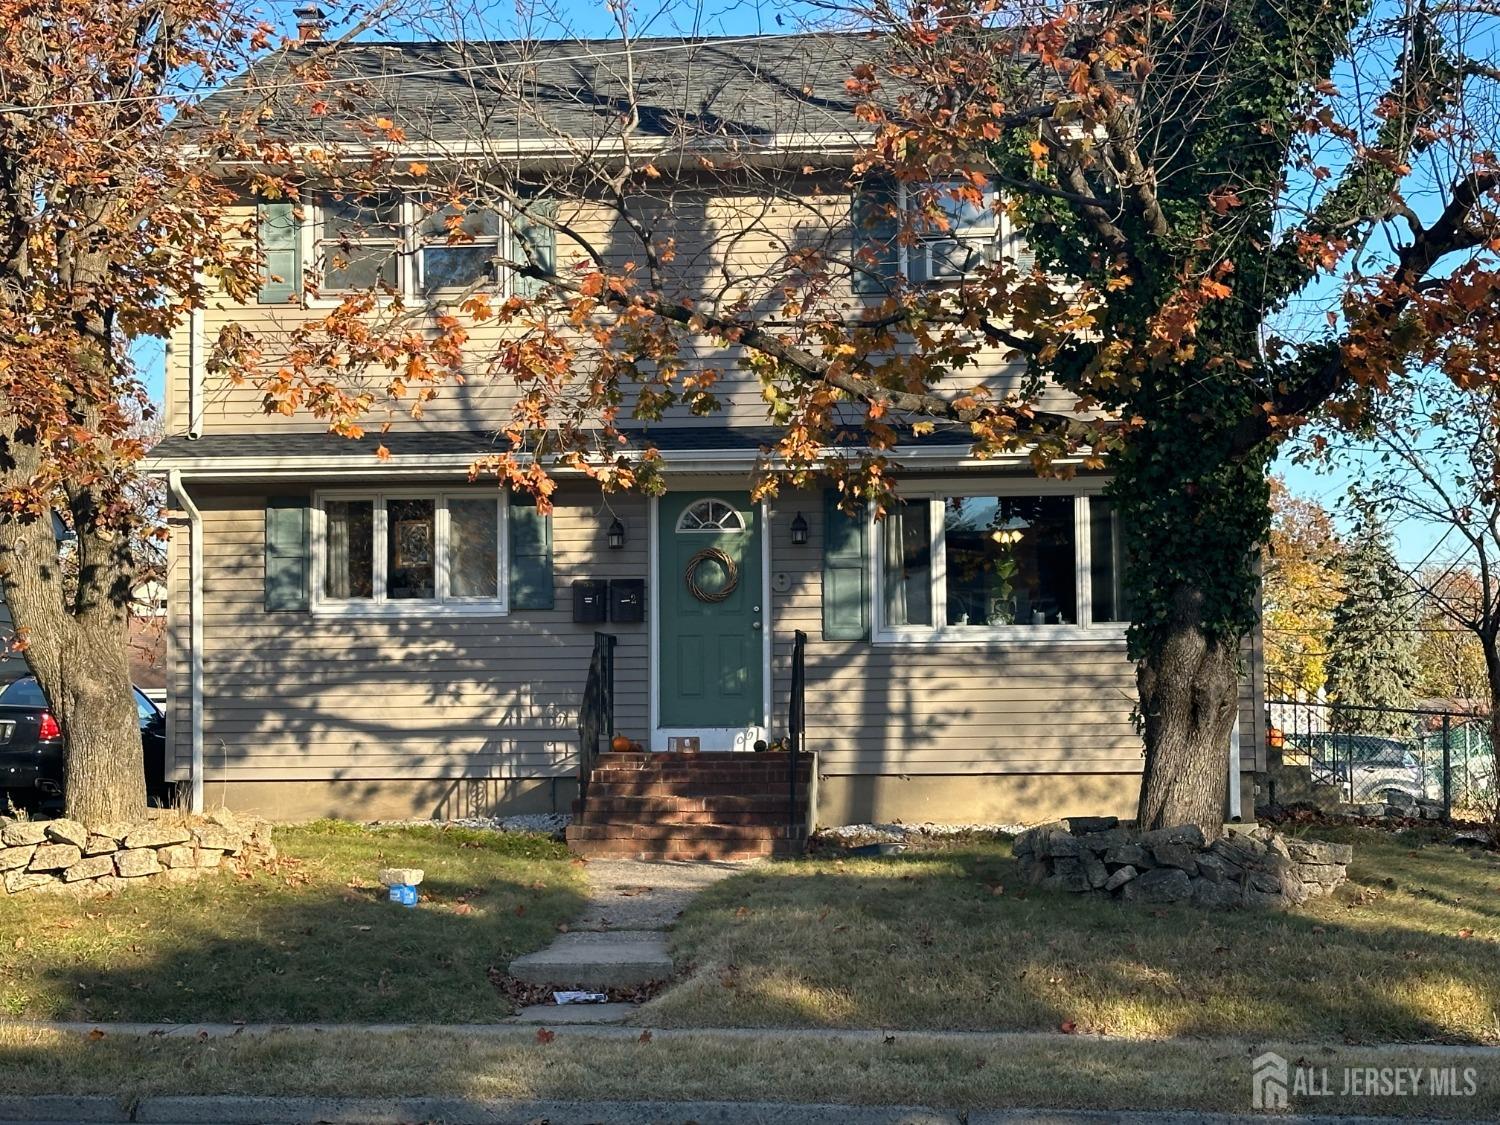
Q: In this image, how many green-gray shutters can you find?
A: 6